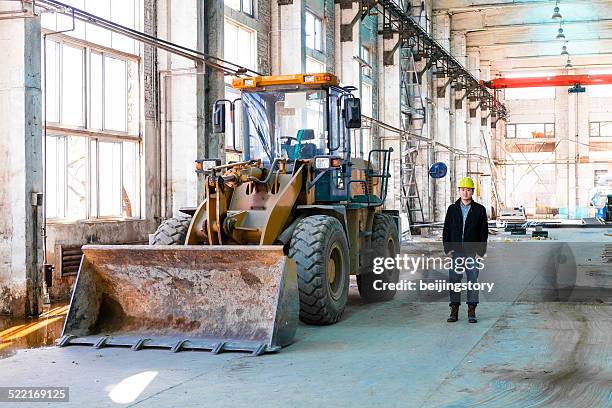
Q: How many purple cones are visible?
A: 0